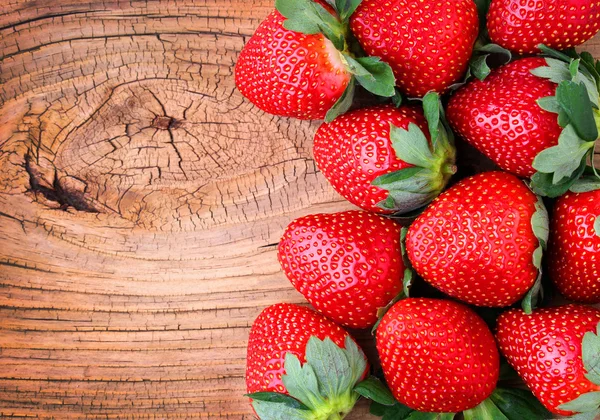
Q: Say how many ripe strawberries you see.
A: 11